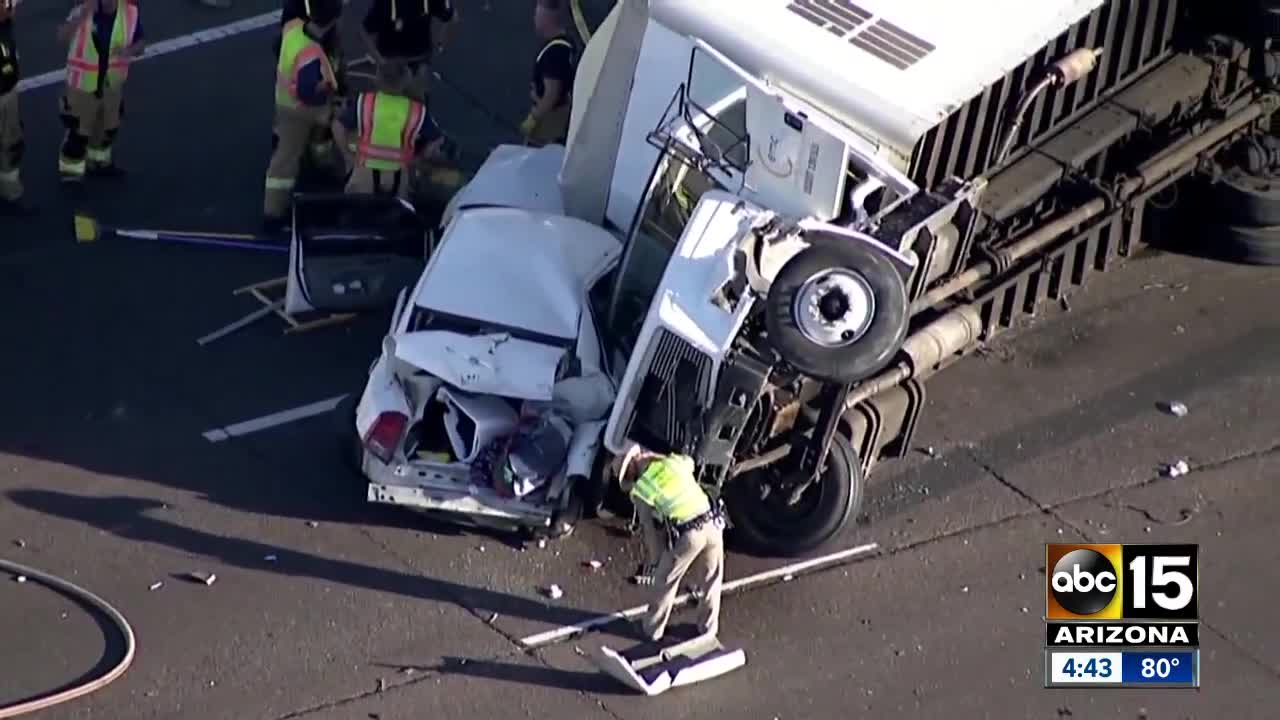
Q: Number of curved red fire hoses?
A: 1